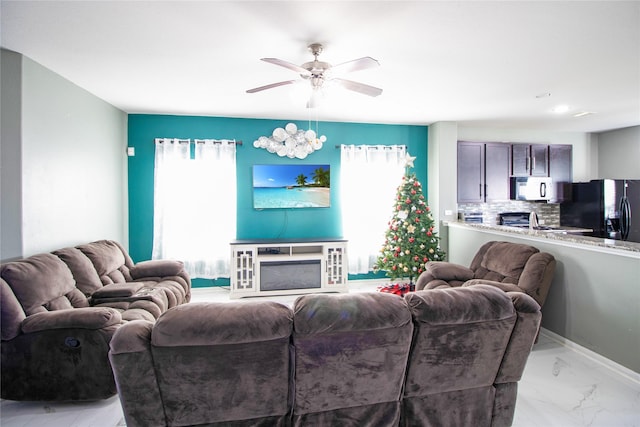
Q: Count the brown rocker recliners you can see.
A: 1